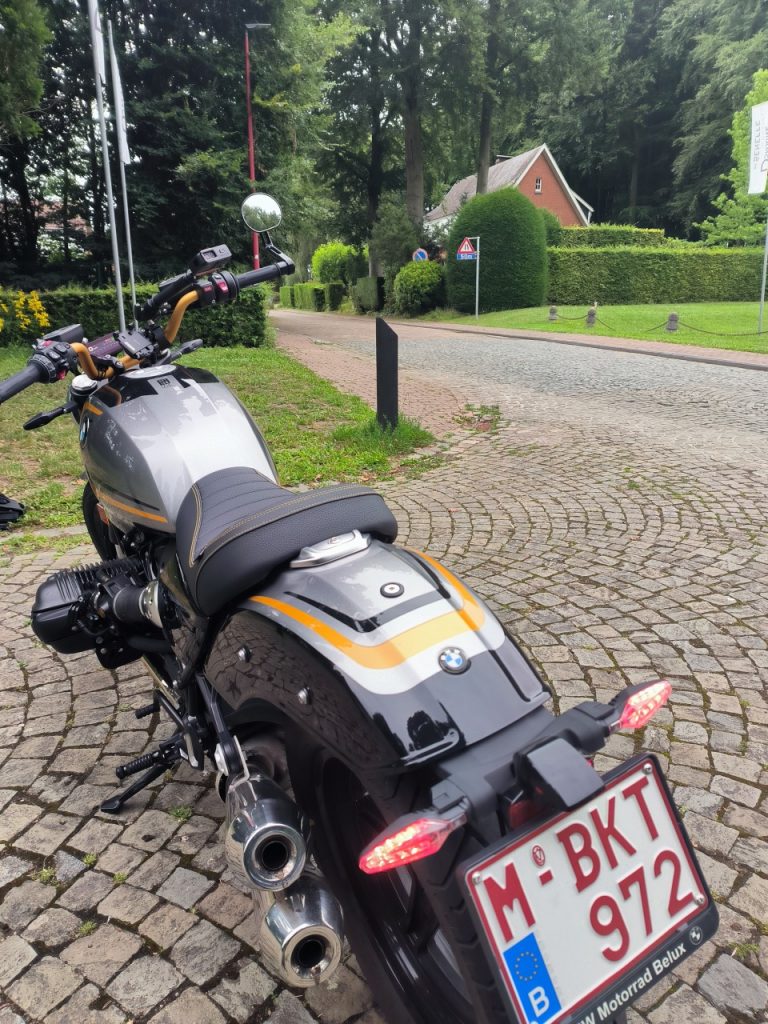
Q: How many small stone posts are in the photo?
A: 3